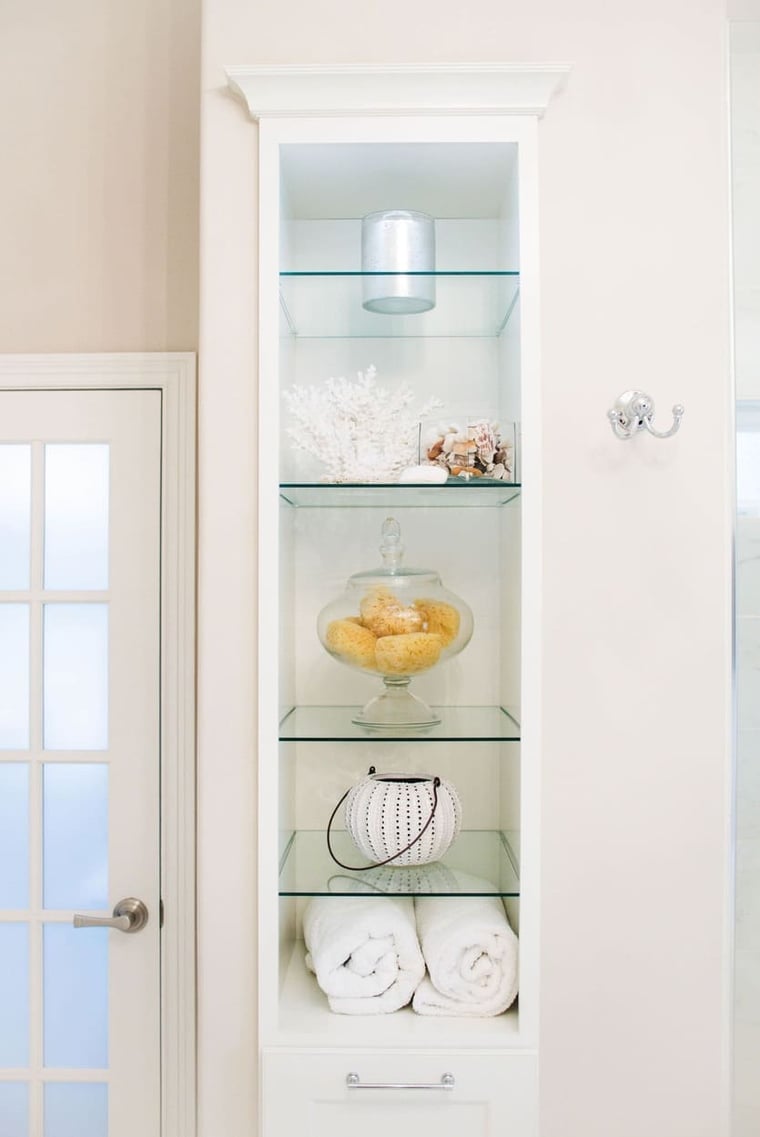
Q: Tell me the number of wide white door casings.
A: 1